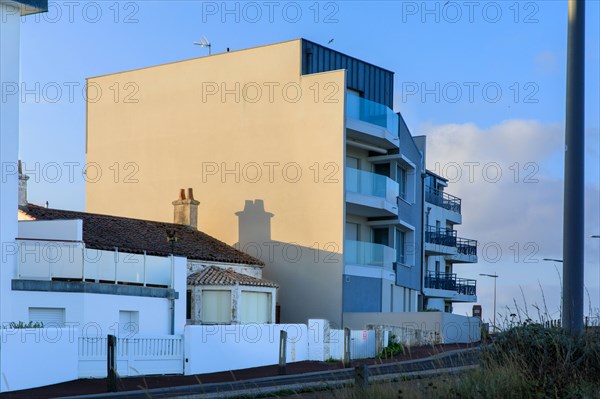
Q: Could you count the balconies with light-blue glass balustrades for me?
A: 3